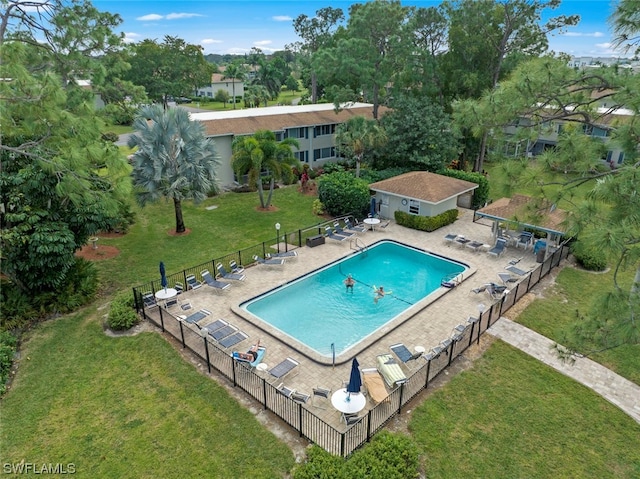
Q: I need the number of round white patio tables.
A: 3